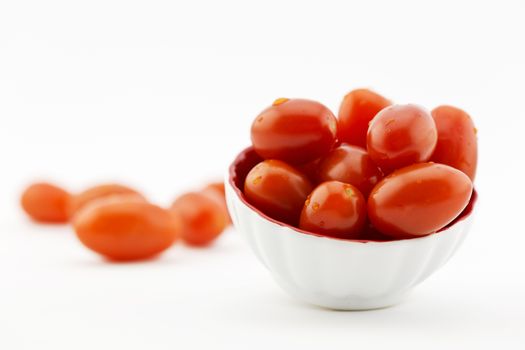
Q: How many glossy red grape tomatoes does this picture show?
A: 13